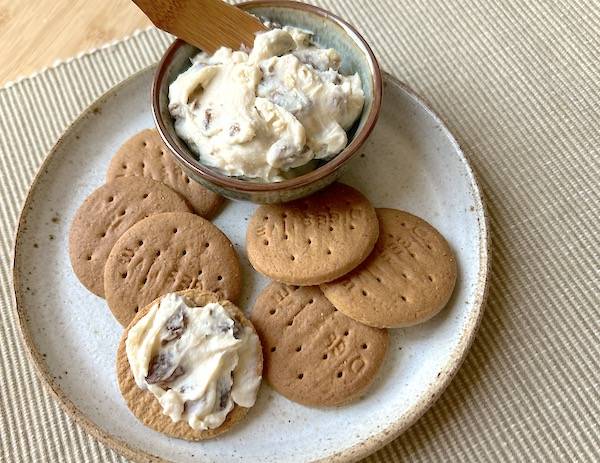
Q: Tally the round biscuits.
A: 7